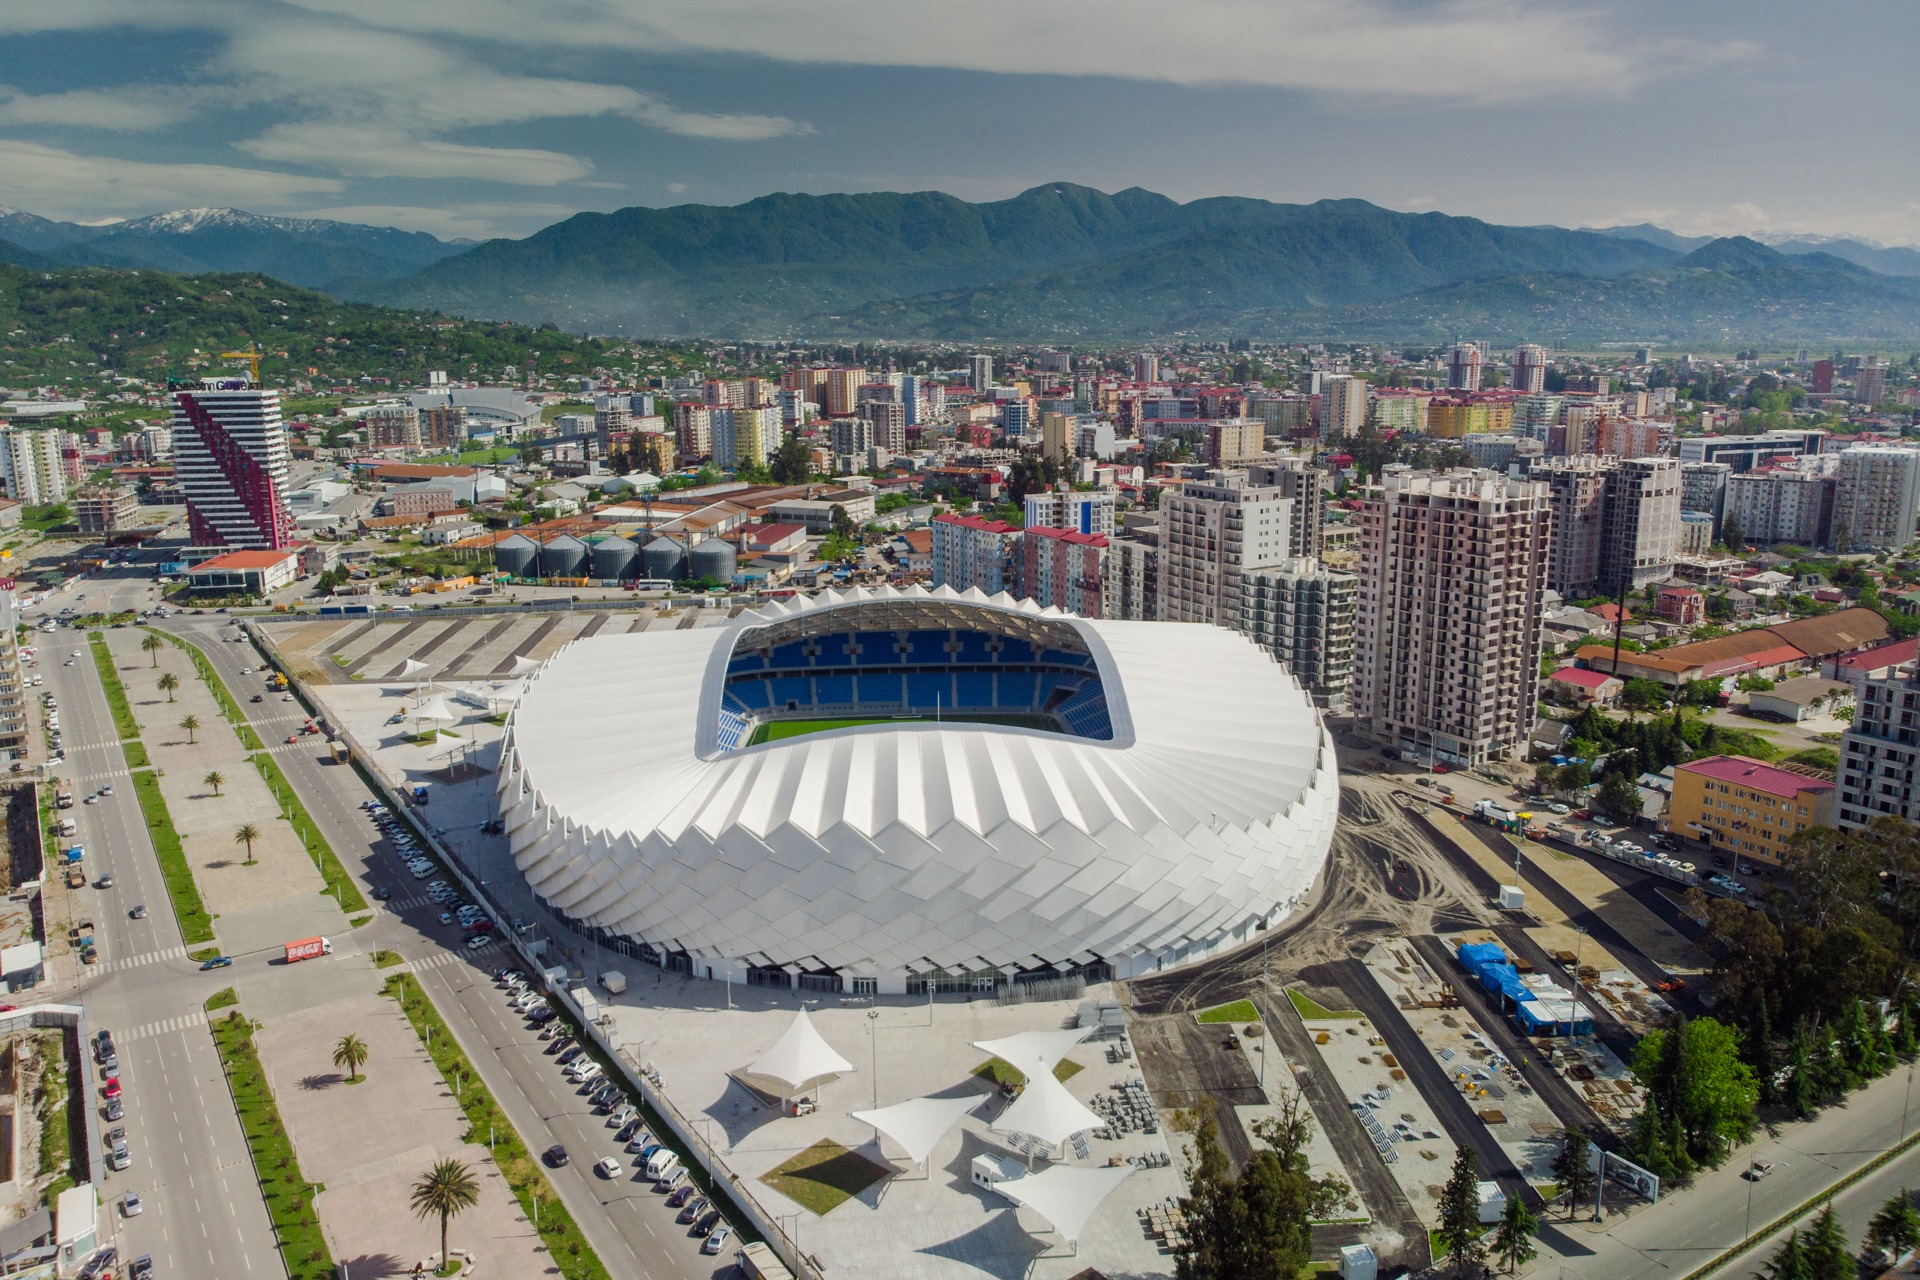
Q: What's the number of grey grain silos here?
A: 5